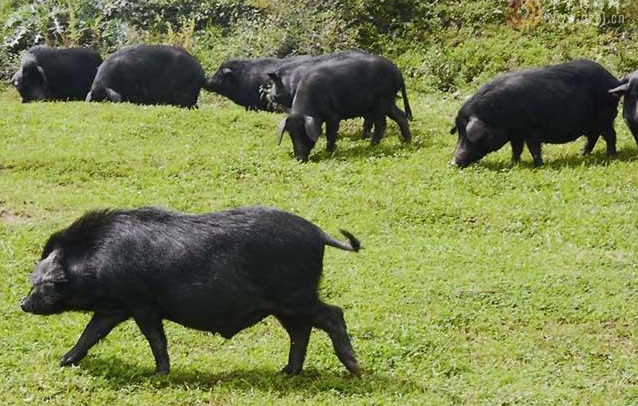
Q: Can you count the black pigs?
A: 8